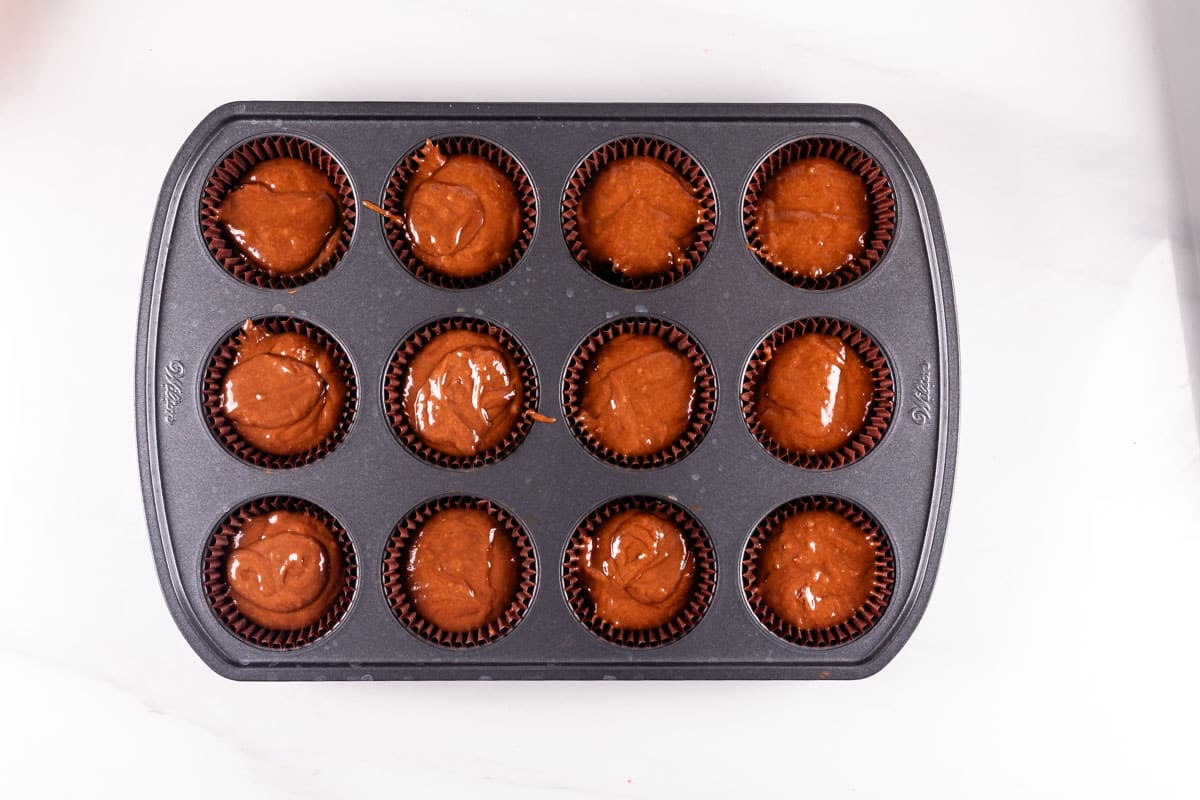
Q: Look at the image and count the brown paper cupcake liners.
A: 12